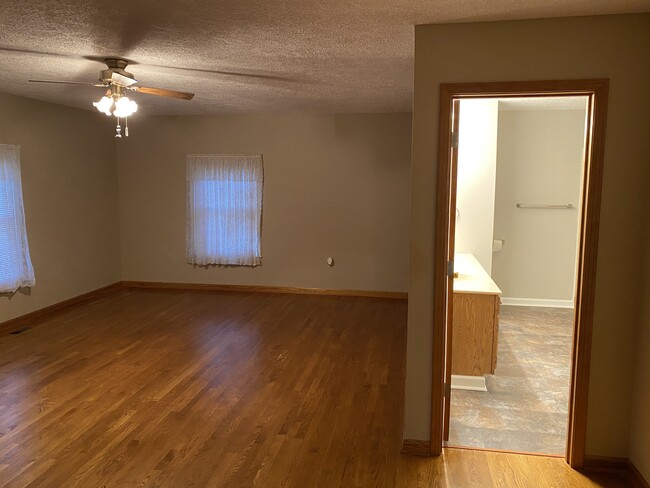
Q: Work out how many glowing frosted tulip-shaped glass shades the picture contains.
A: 3